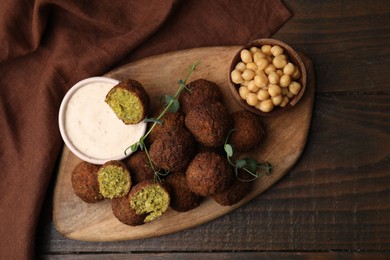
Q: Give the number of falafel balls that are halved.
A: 3